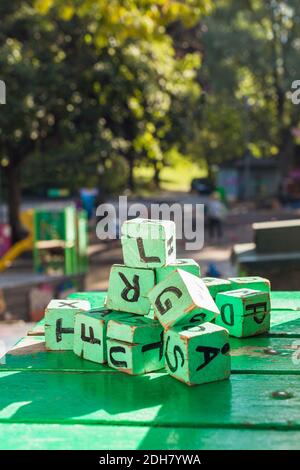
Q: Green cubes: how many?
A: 11